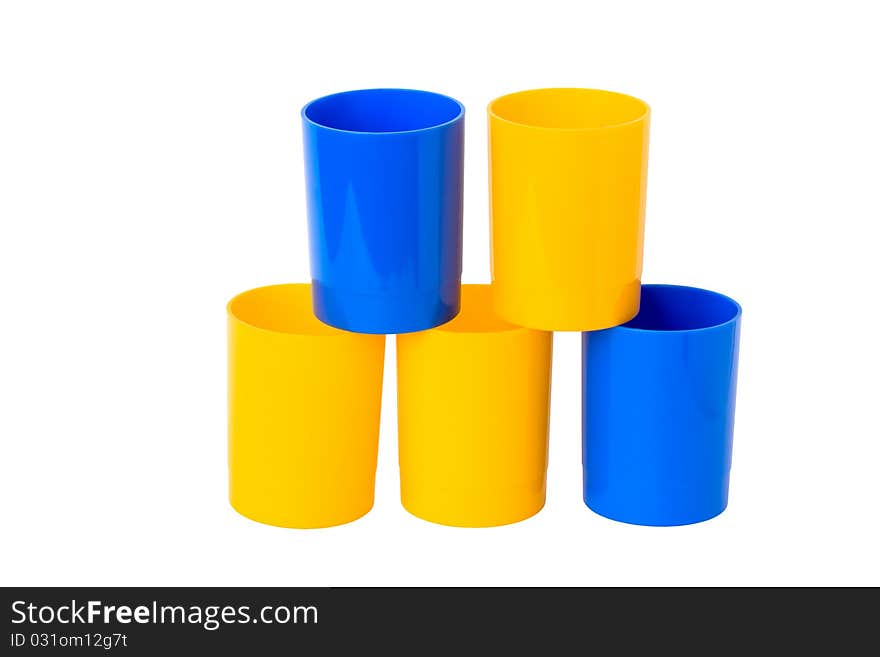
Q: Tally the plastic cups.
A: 5